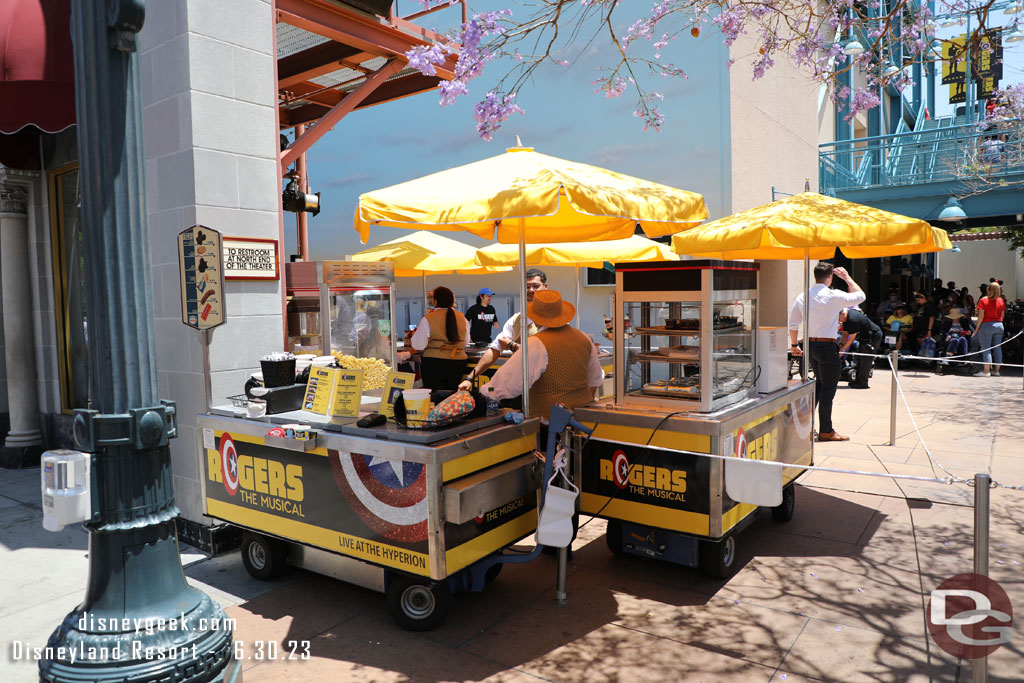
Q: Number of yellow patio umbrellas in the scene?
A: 4